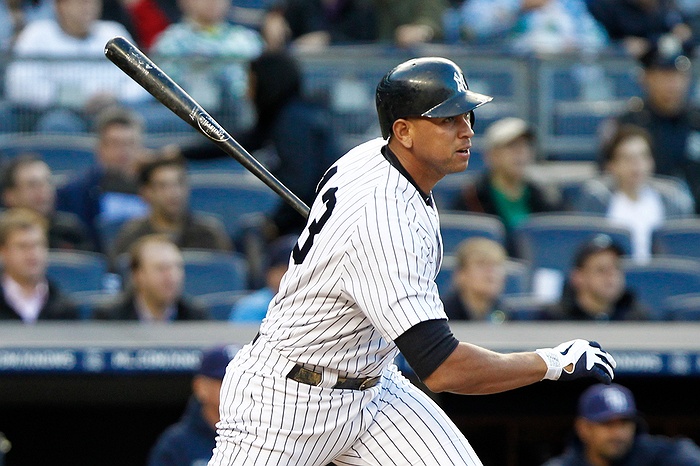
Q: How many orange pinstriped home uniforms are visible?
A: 0